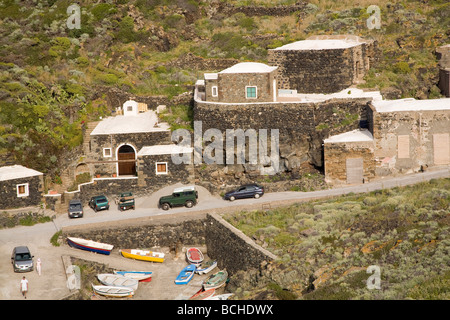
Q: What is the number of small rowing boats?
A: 11